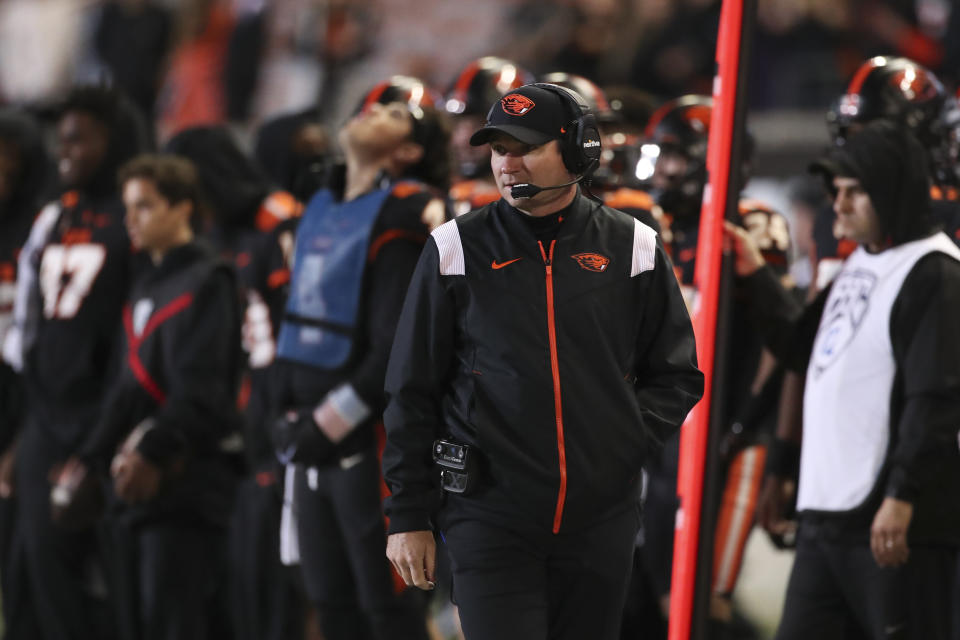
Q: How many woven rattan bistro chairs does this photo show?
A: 0